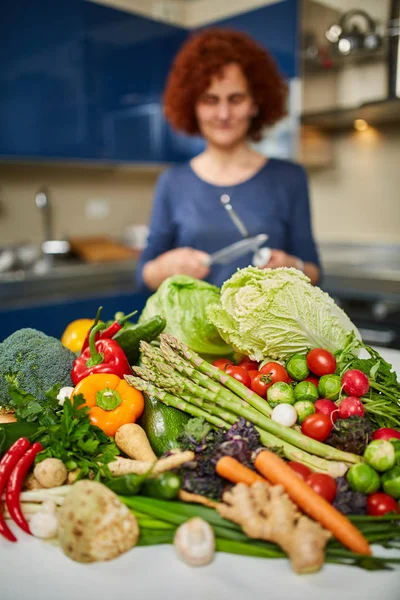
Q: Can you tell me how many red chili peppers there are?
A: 4